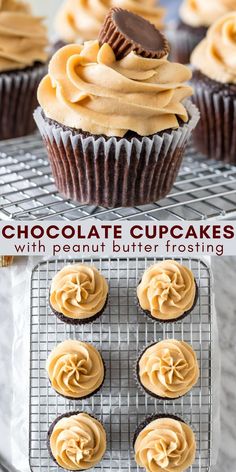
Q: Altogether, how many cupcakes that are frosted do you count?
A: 11